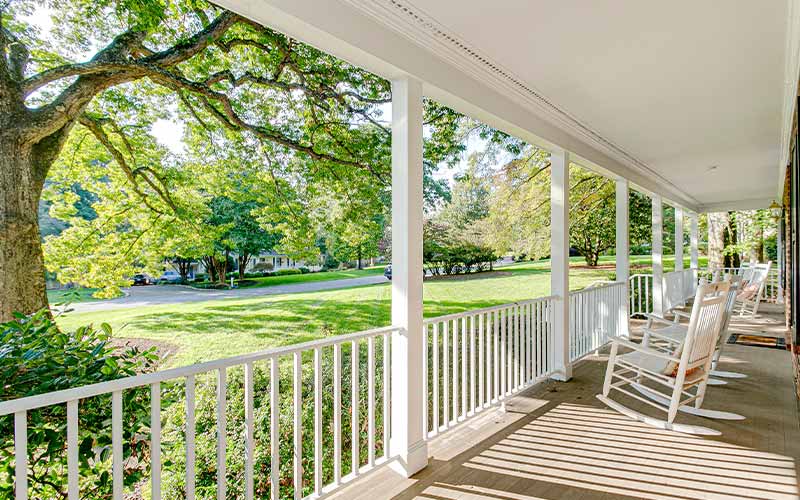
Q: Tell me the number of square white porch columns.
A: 6